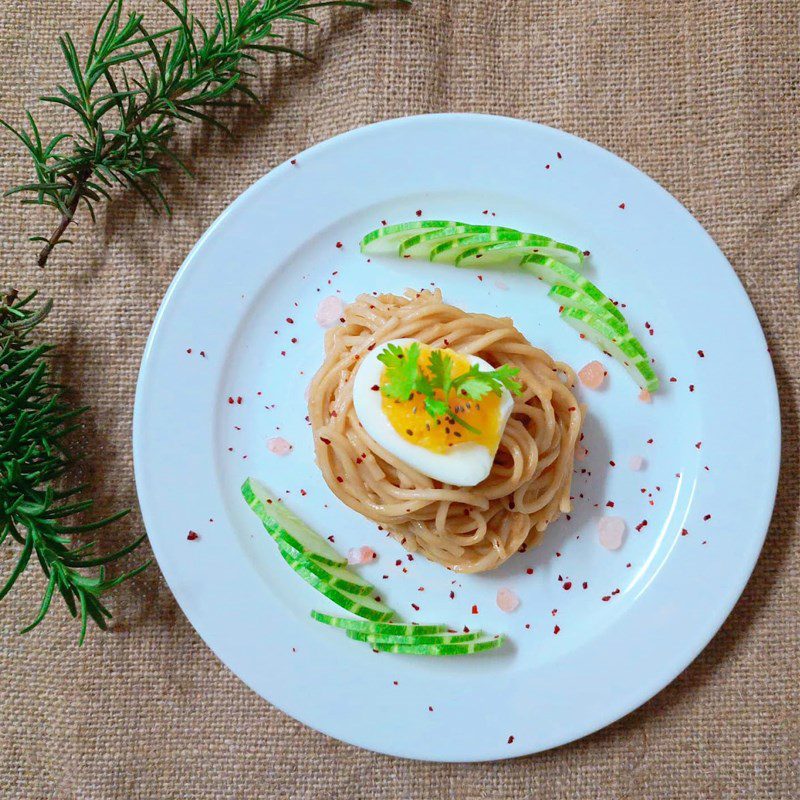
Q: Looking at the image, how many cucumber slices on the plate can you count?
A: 13